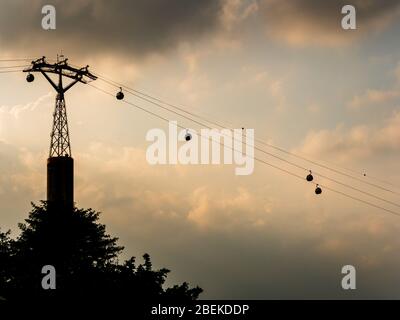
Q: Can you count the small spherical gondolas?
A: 5